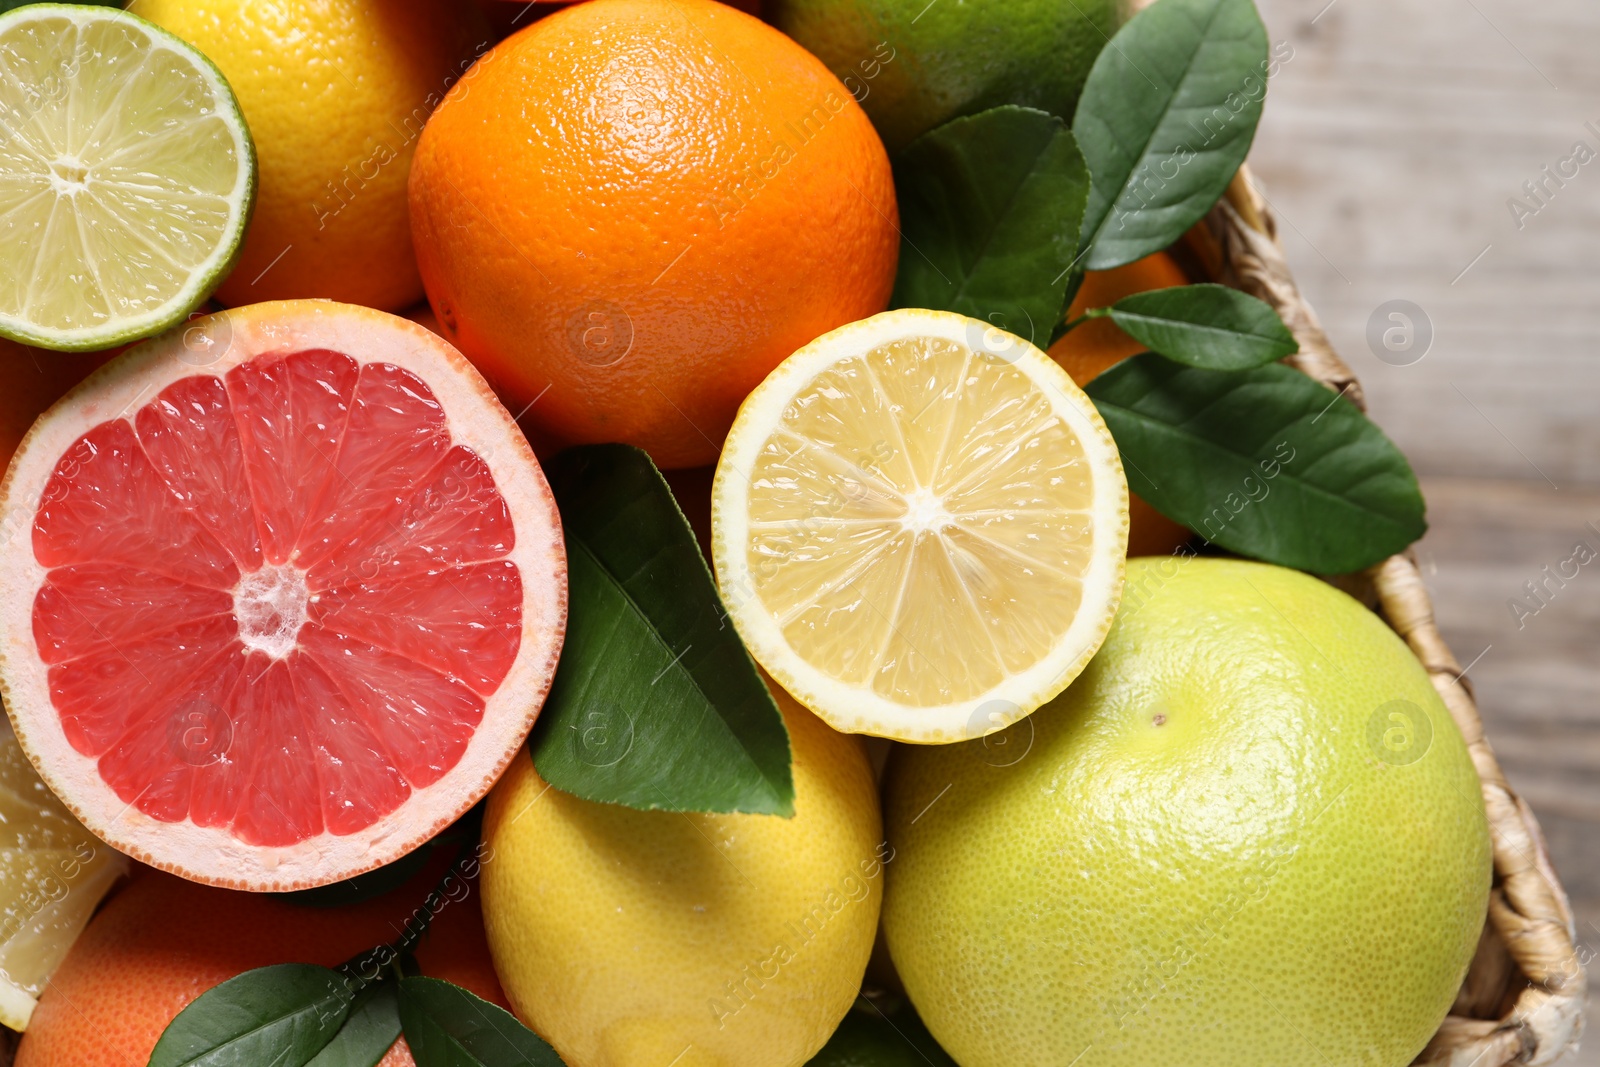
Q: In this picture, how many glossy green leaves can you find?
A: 8